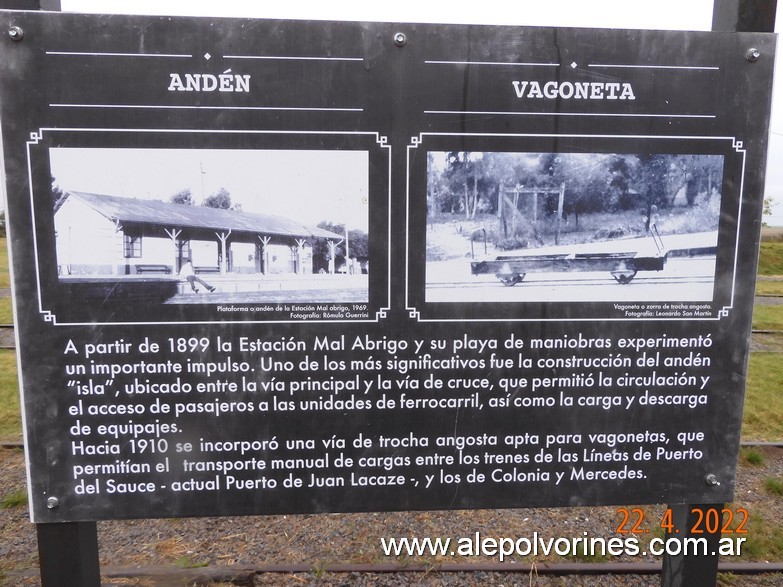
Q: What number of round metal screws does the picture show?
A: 5